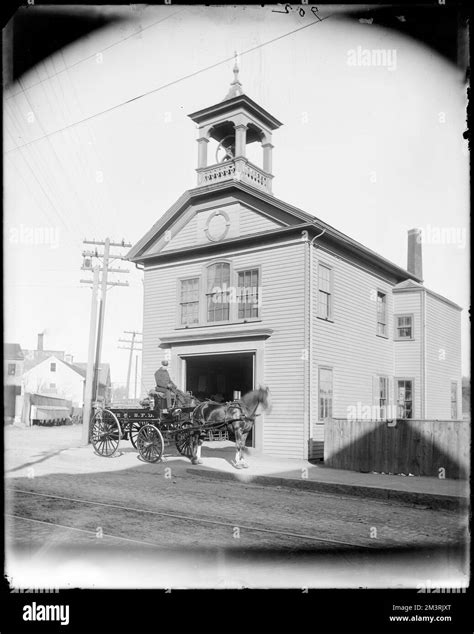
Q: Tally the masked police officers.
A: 0